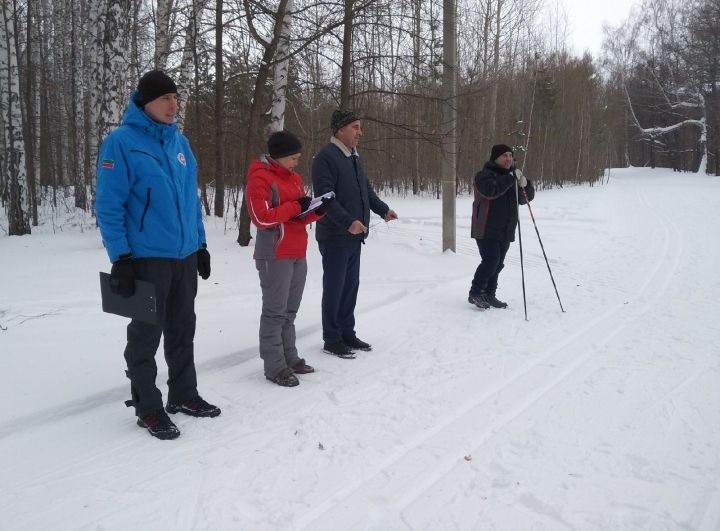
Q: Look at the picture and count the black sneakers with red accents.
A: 2